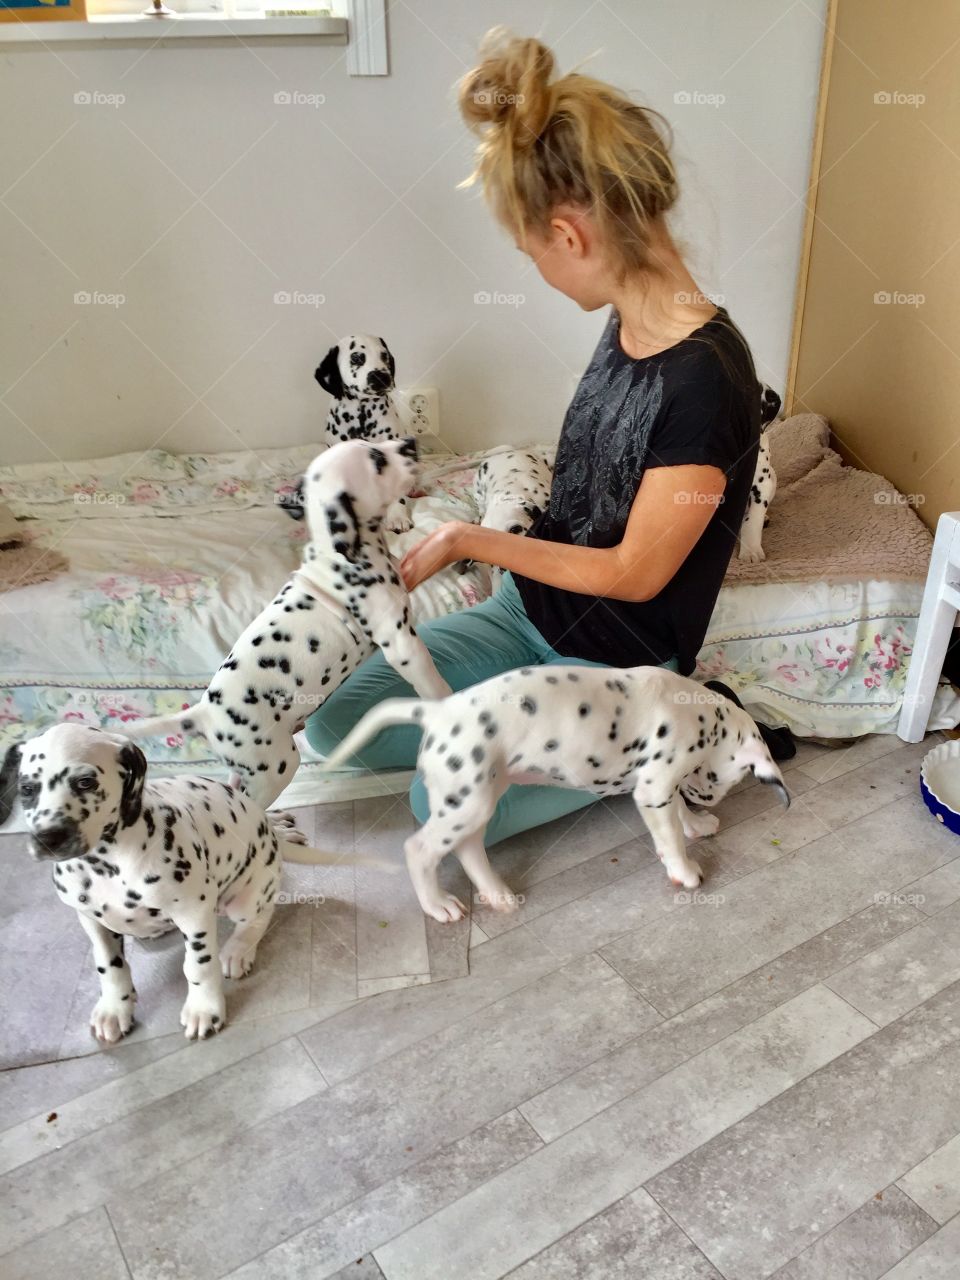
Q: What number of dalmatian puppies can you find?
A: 6